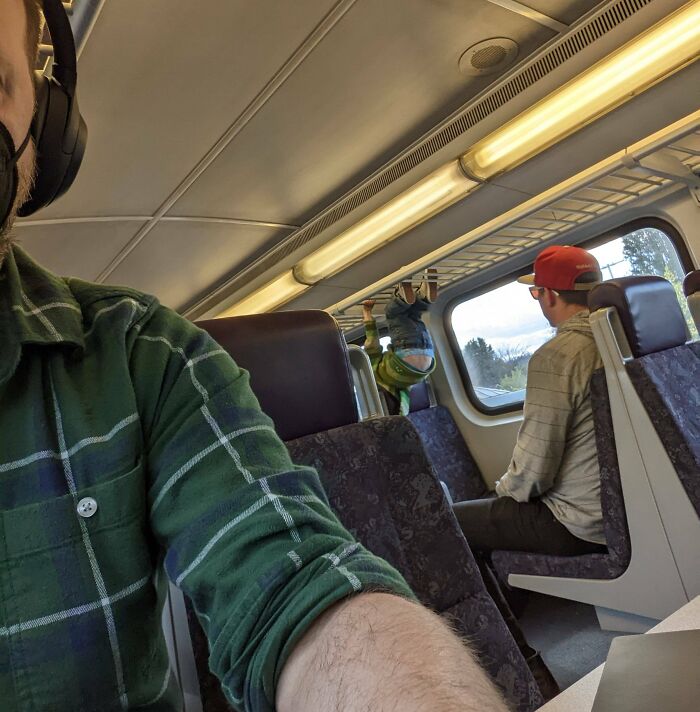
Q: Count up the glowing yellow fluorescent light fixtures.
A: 3